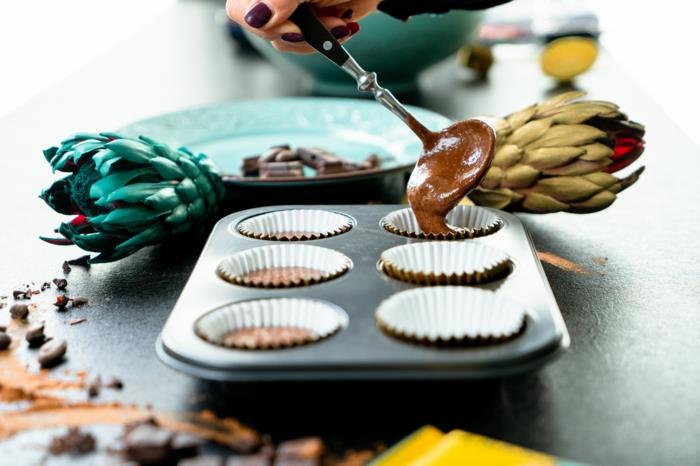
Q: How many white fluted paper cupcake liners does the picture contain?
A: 6